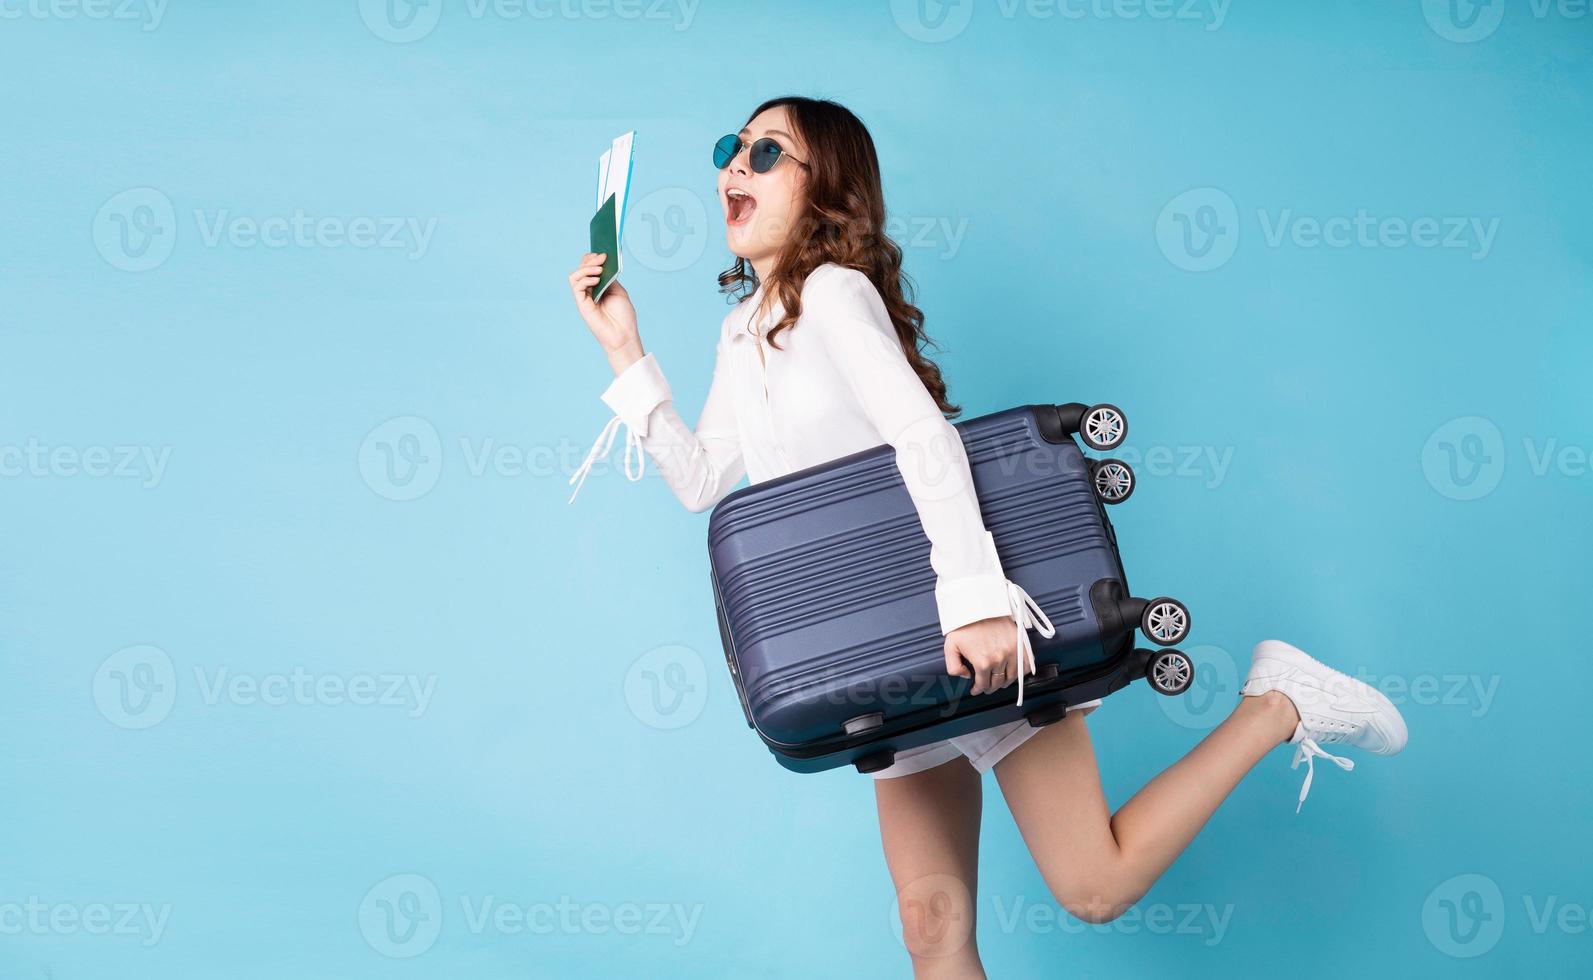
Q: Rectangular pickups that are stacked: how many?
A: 0